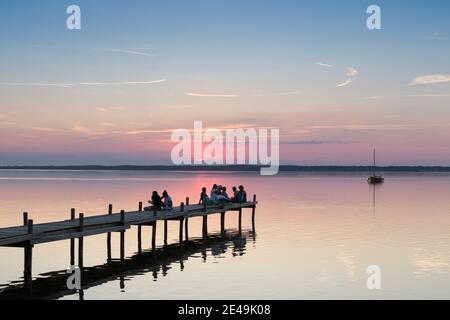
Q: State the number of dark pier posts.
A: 15